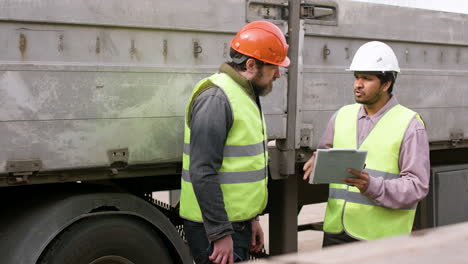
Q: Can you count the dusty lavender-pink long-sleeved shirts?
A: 1